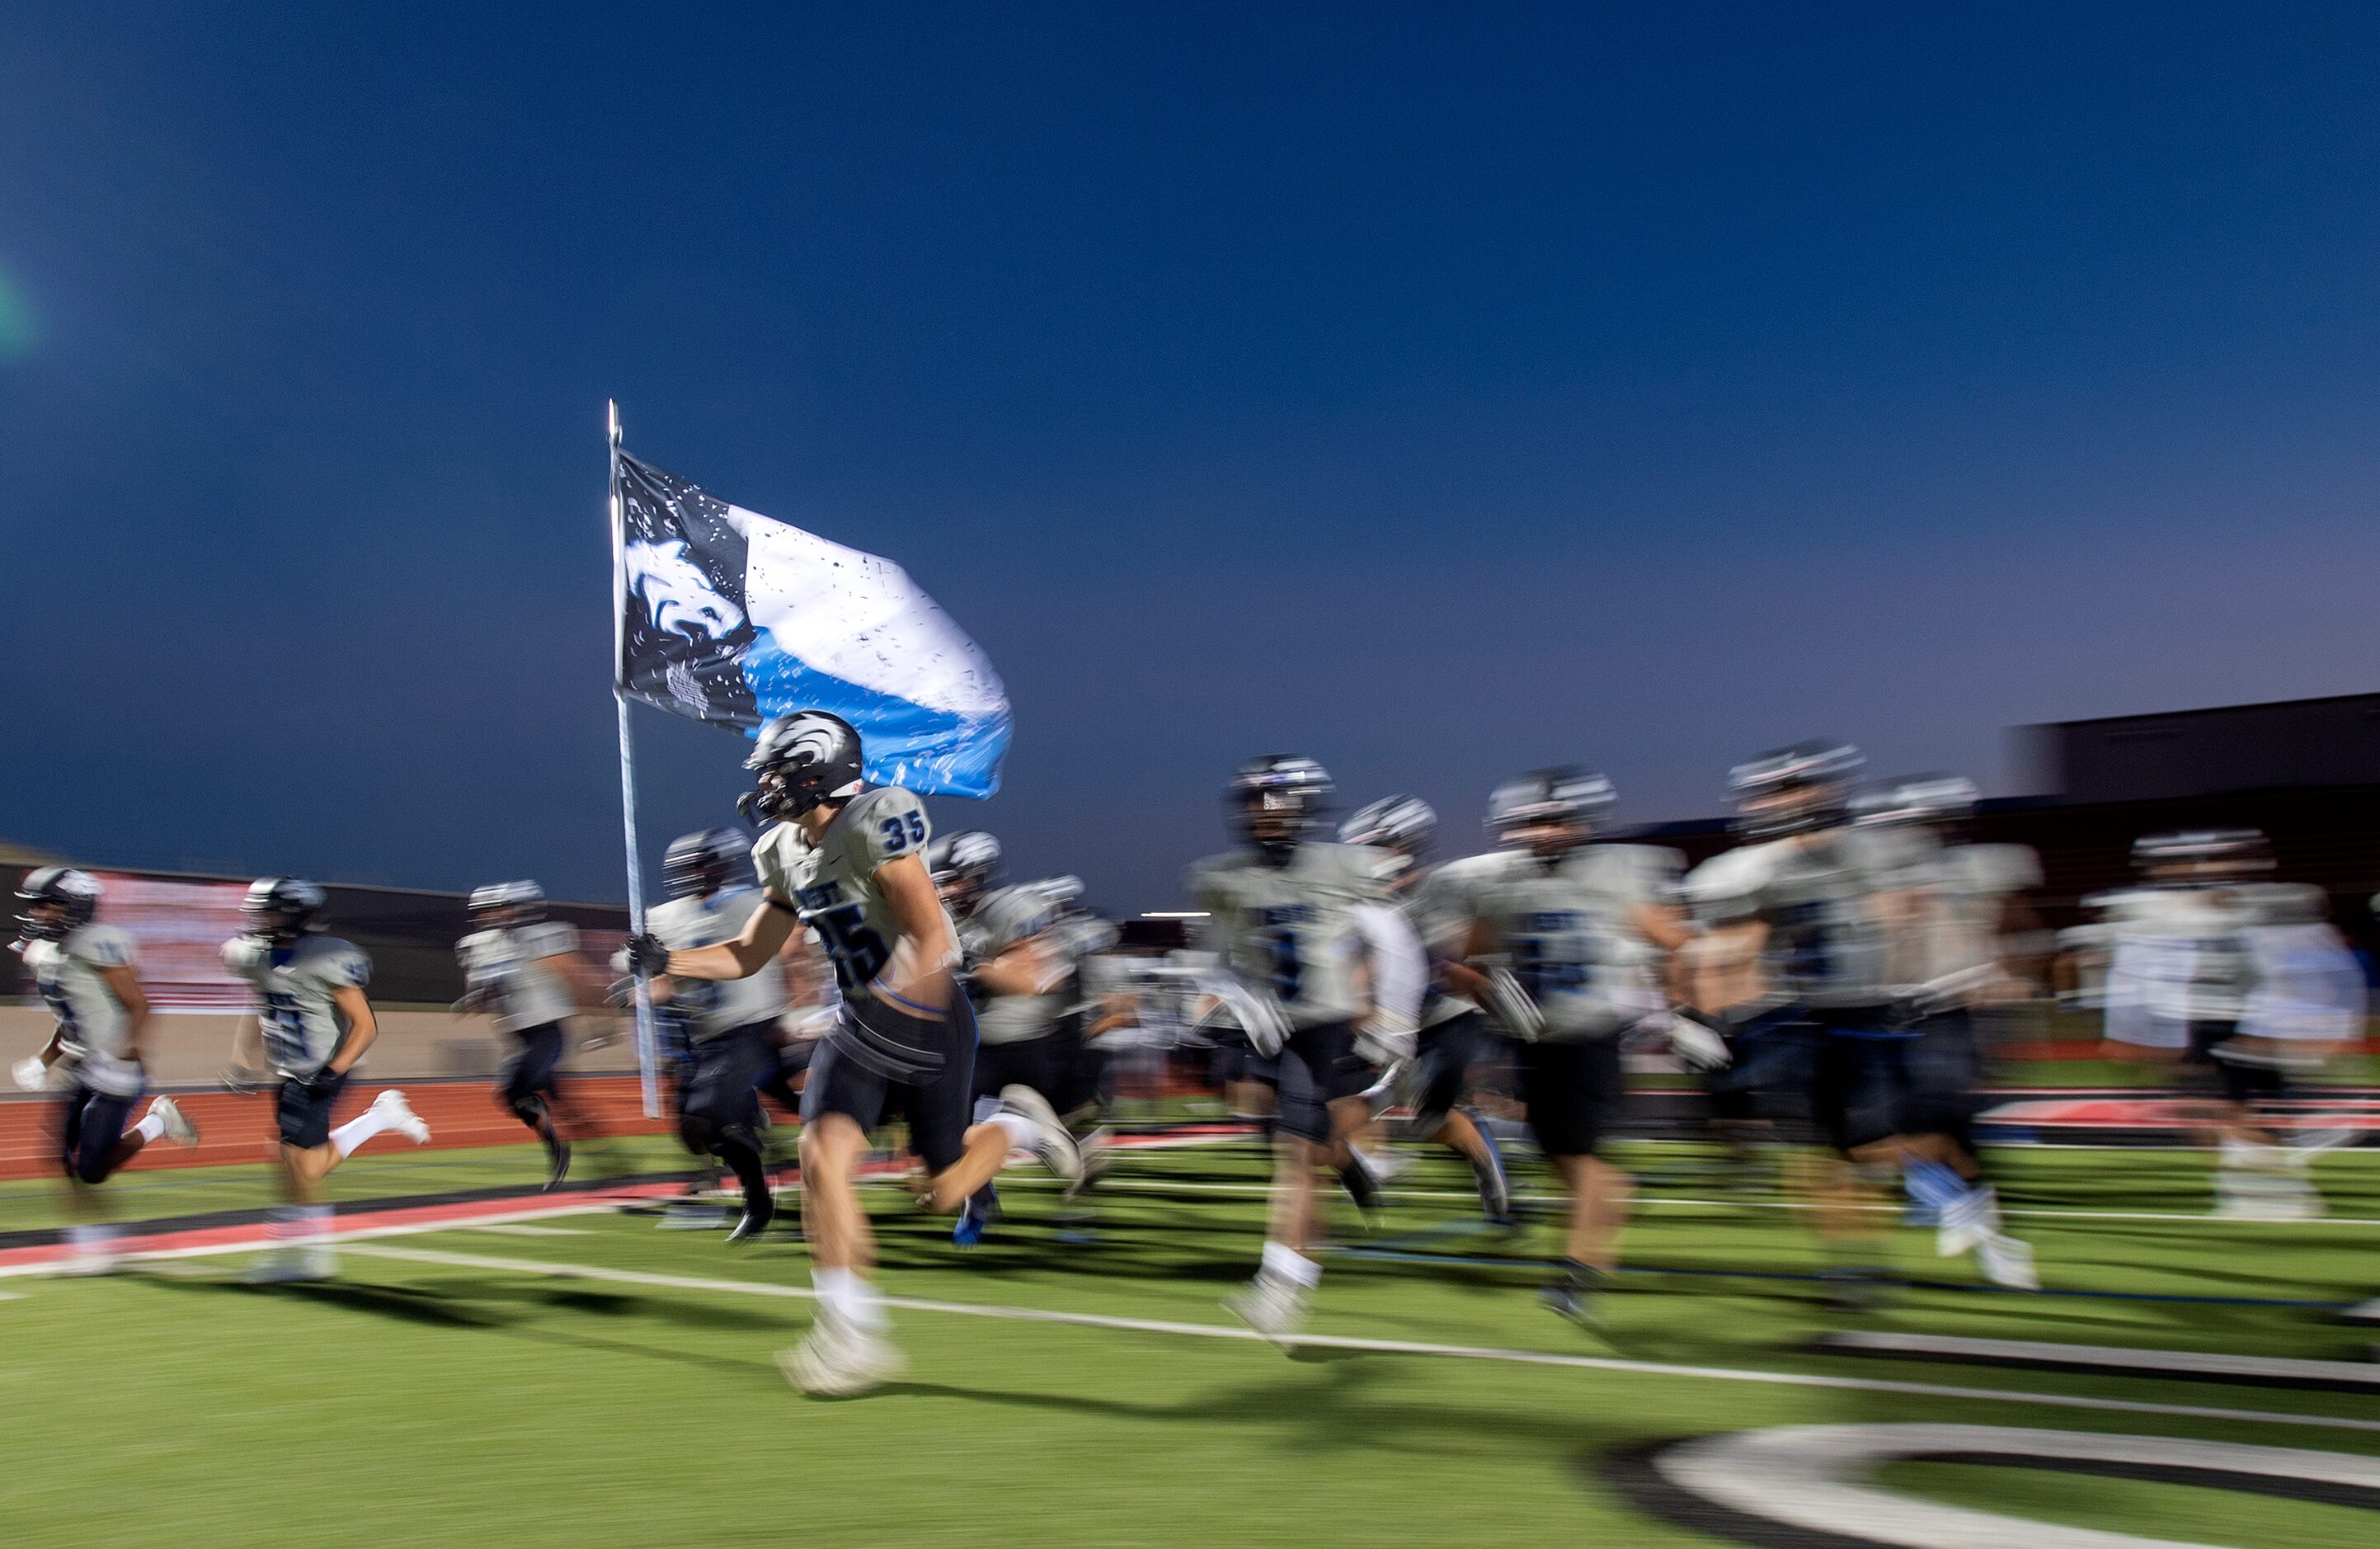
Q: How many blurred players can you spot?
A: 12